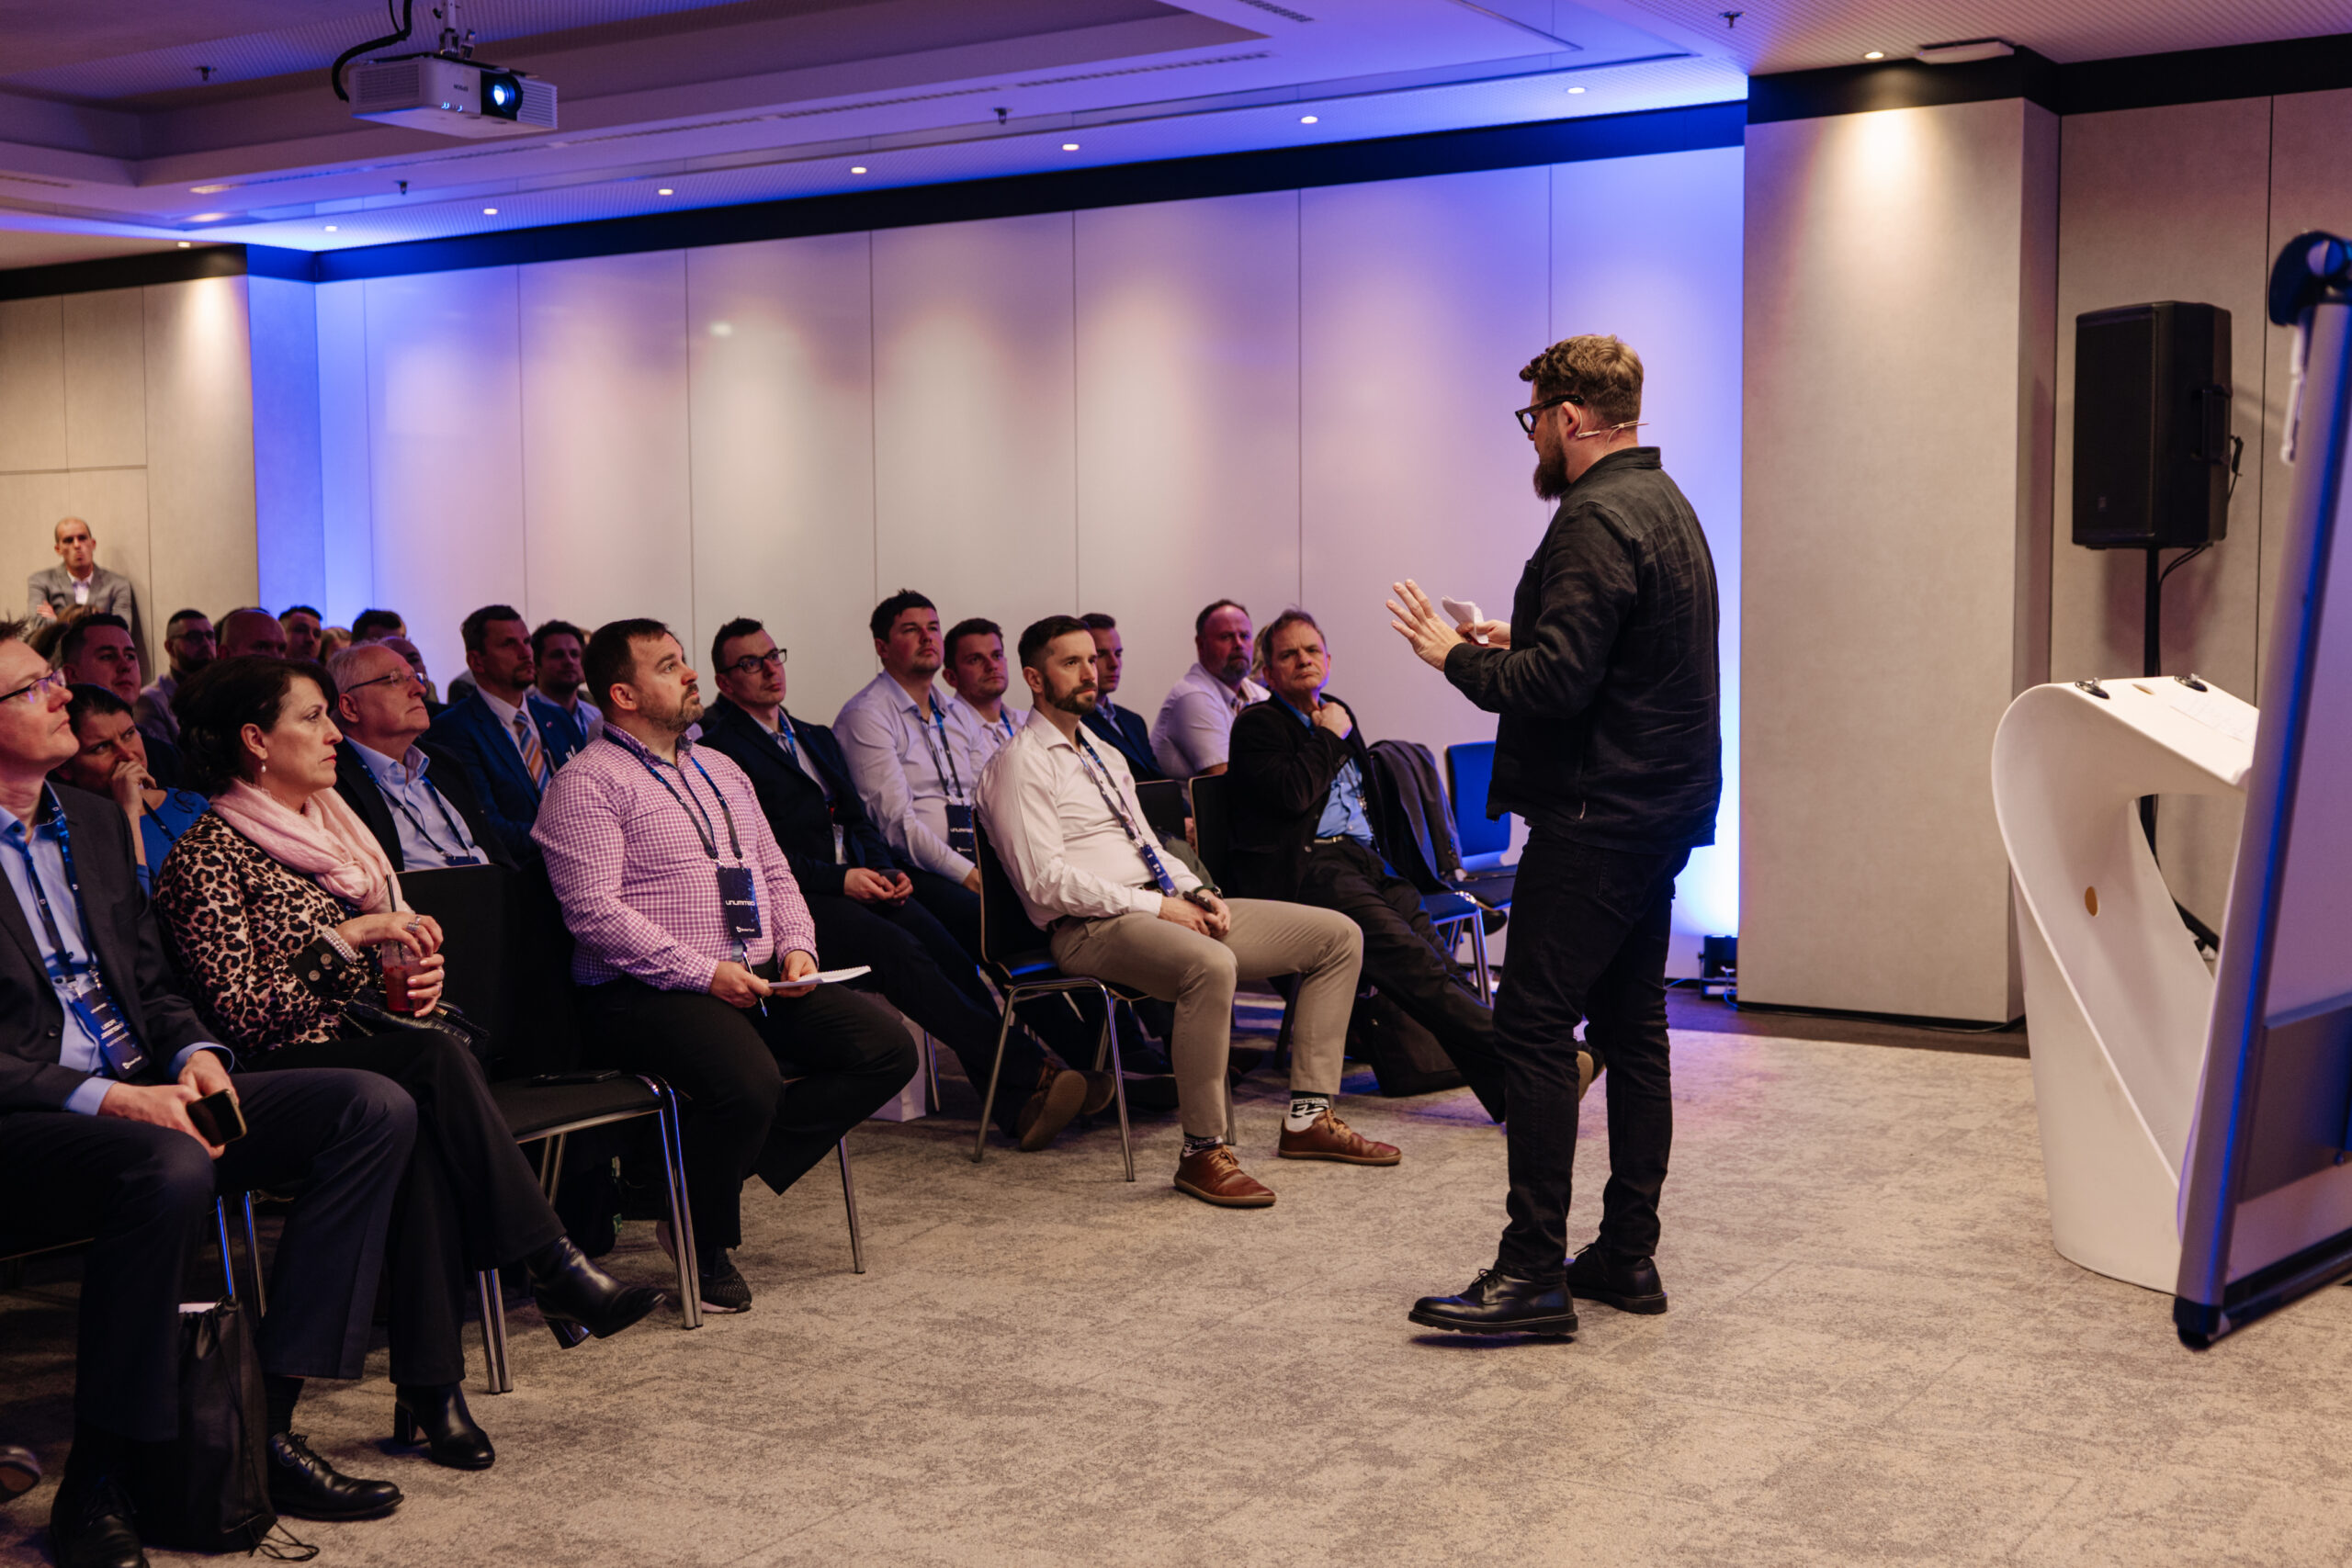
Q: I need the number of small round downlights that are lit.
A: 9